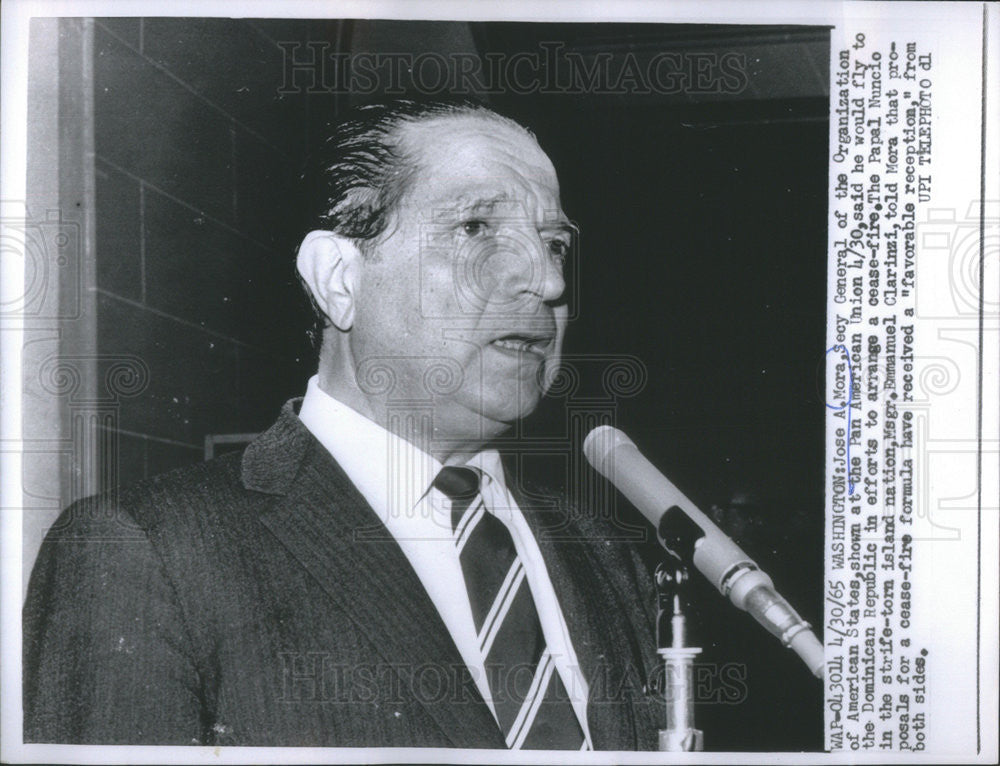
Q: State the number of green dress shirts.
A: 0